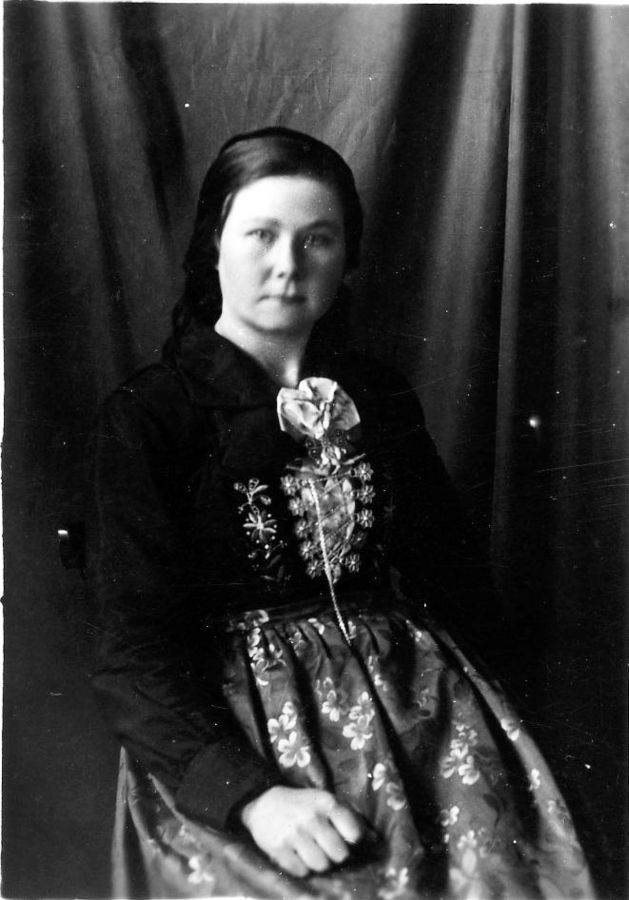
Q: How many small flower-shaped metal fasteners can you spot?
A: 10